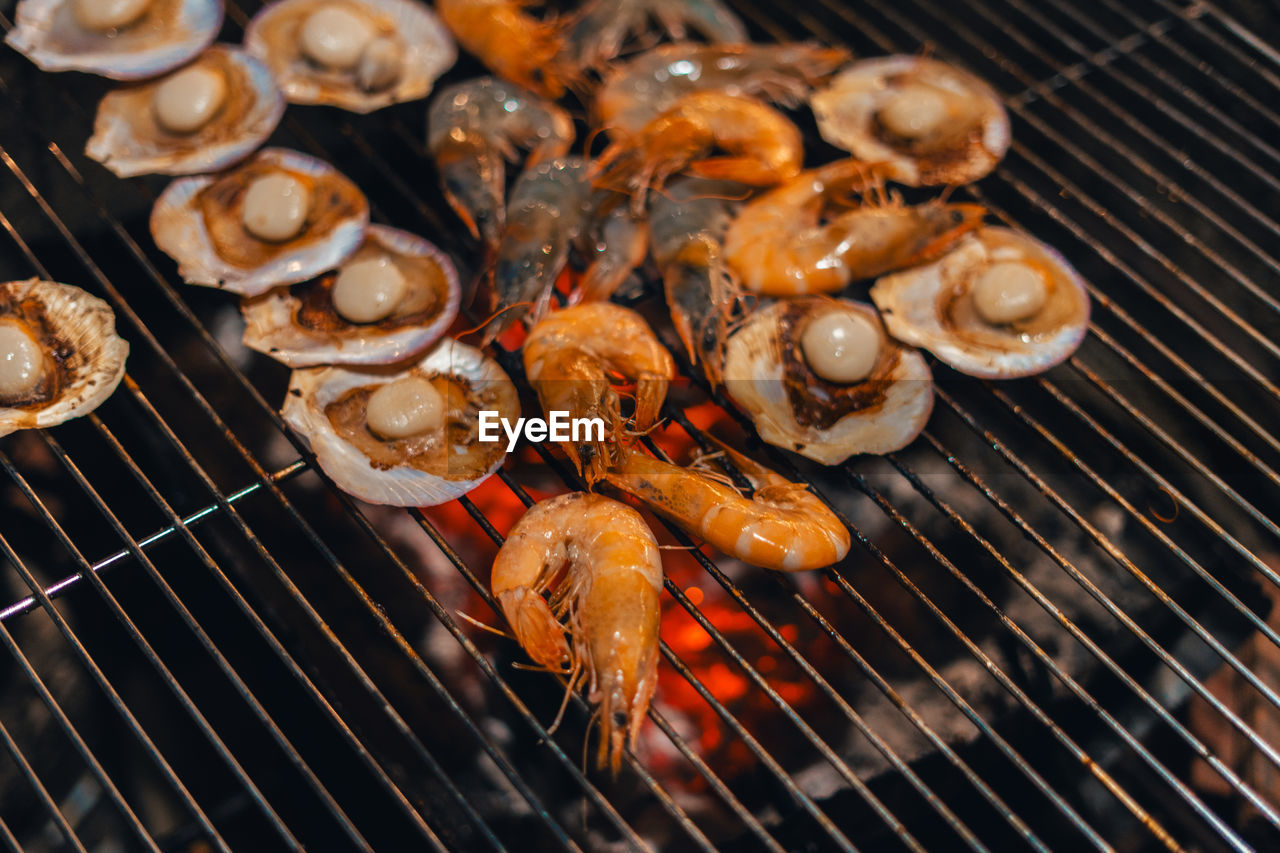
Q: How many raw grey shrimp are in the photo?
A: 5